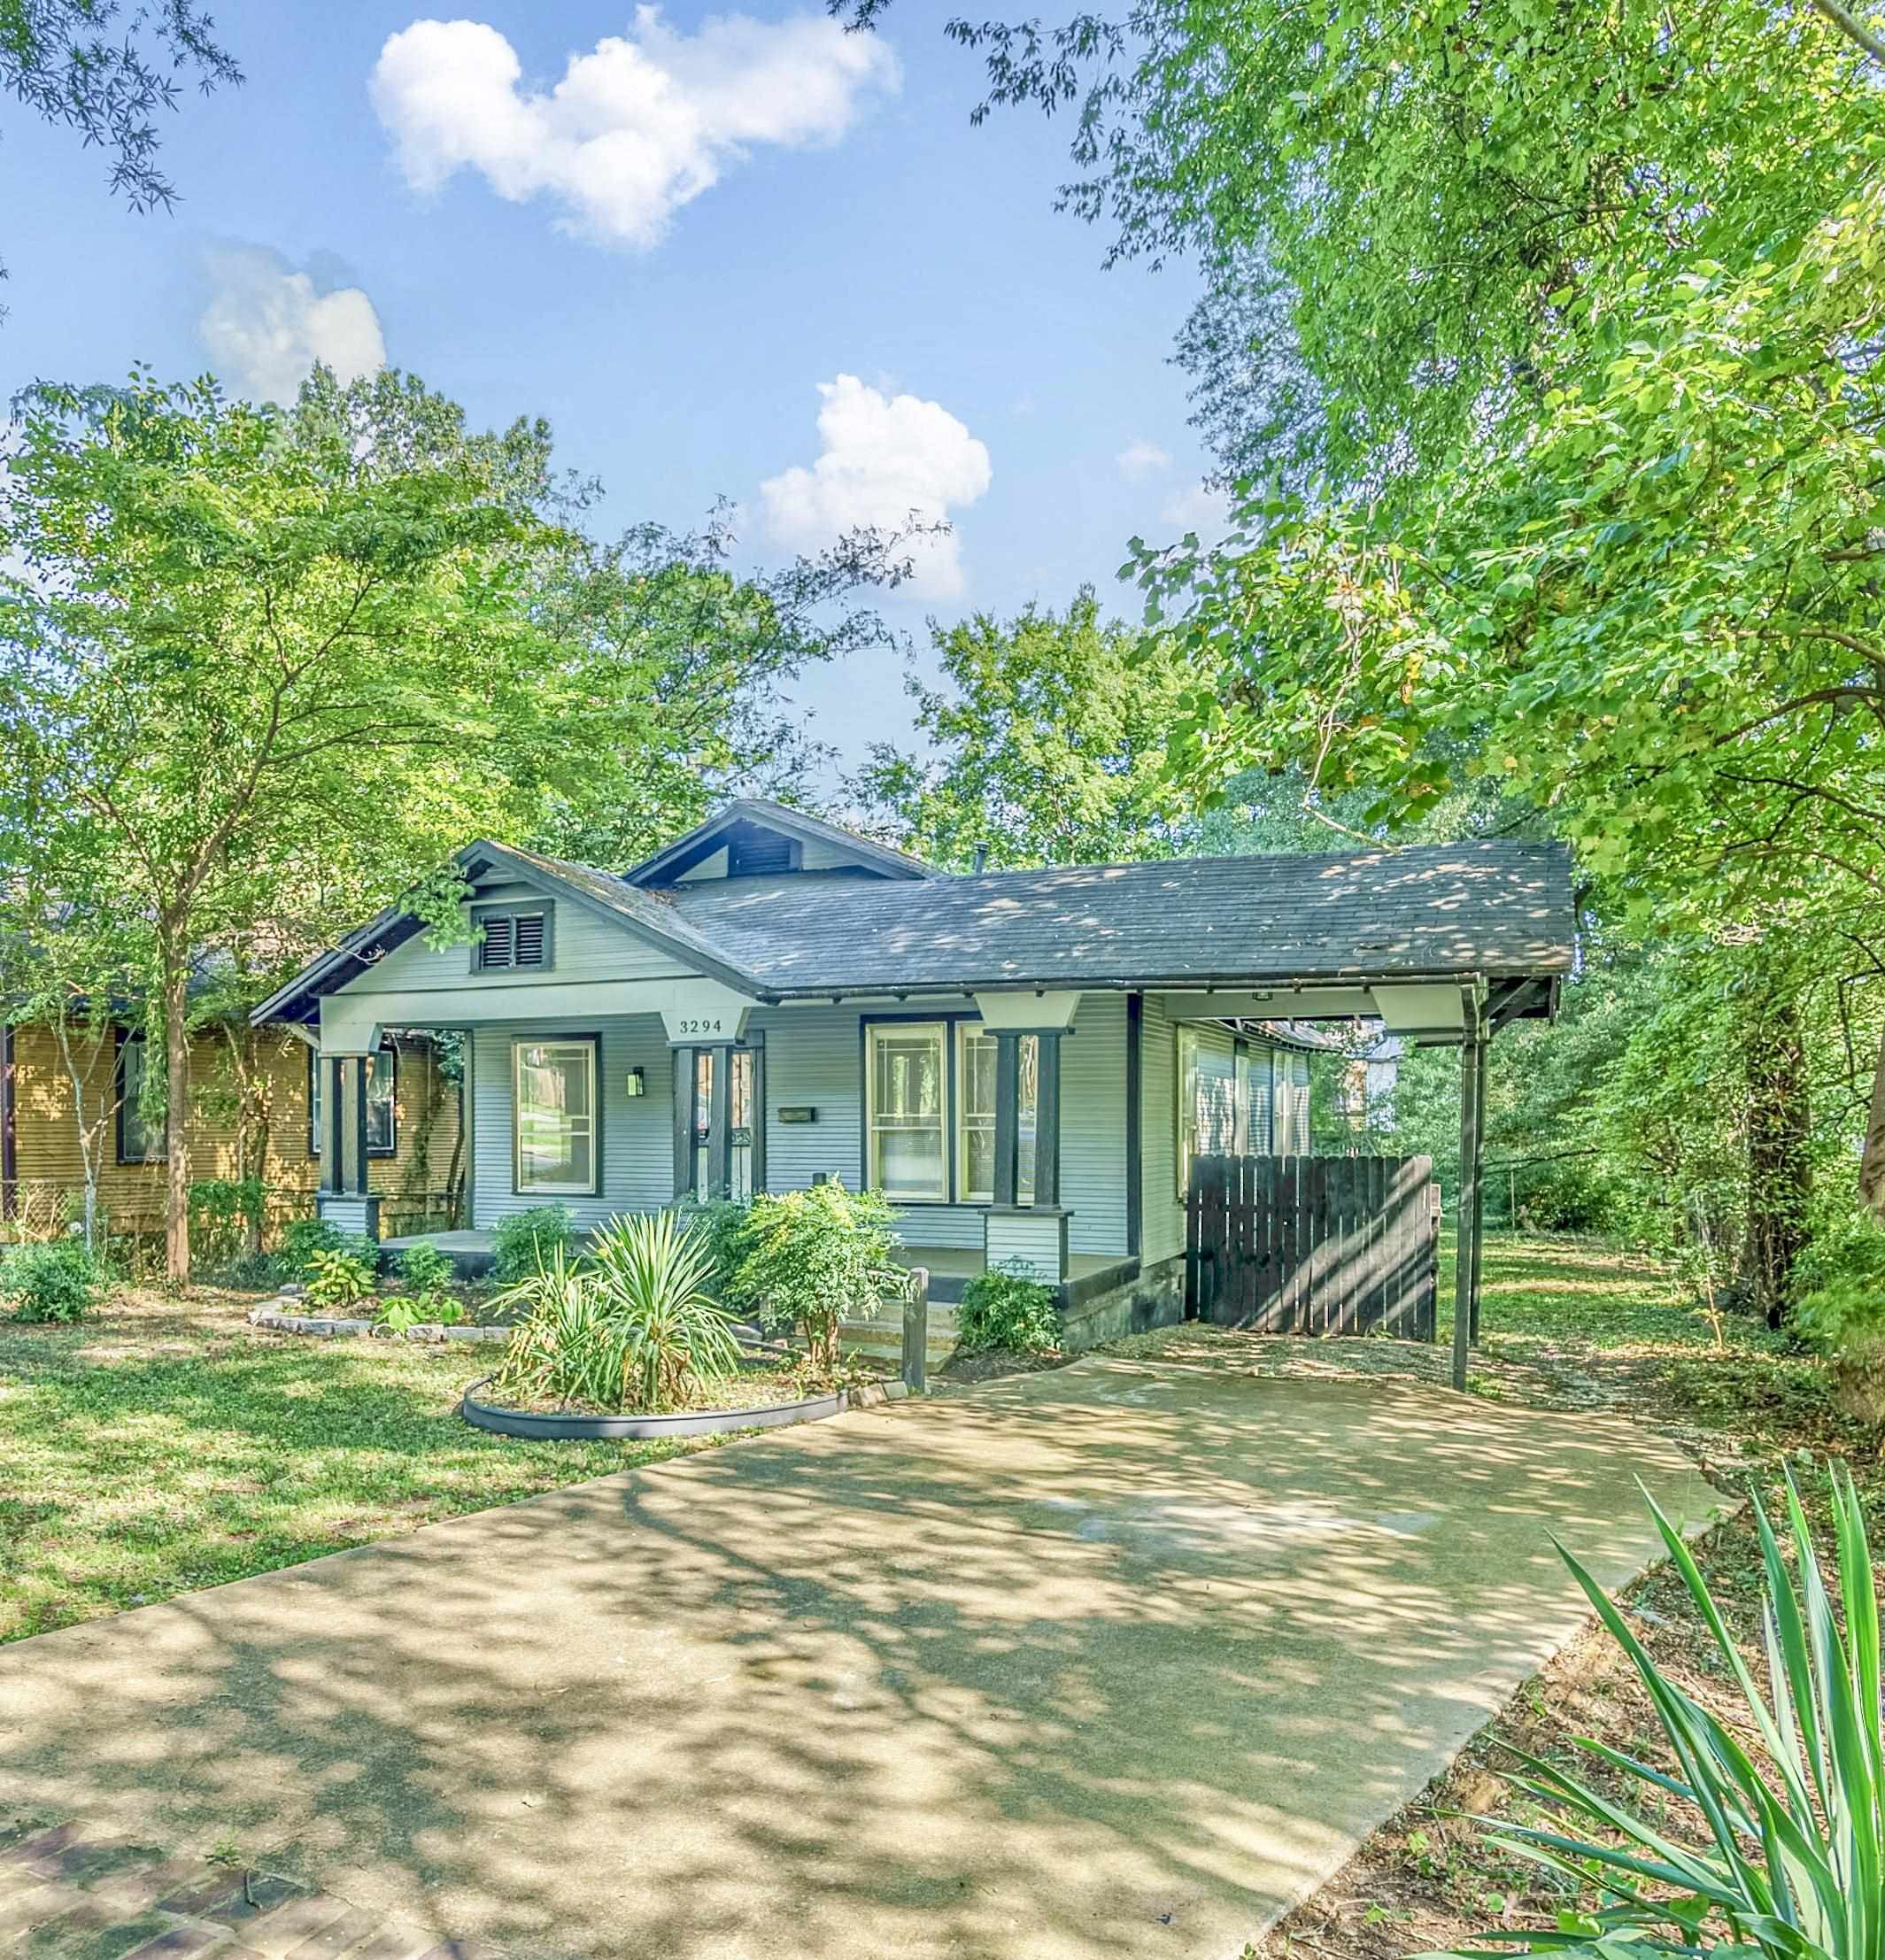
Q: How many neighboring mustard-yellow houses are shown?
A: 1